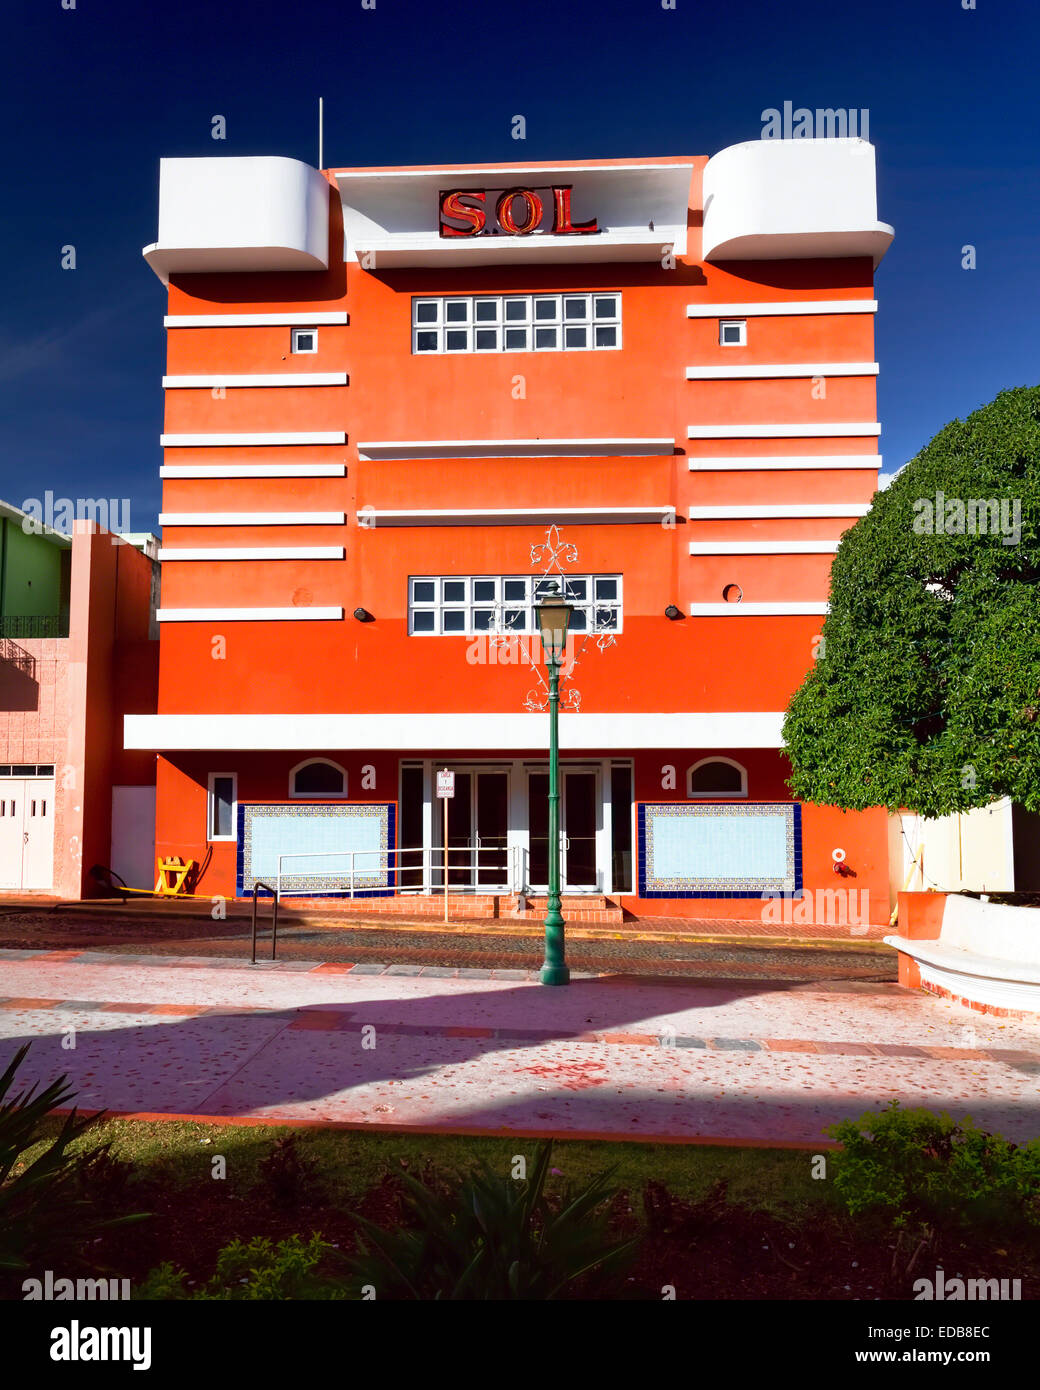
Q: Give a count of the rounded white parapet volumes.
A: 2